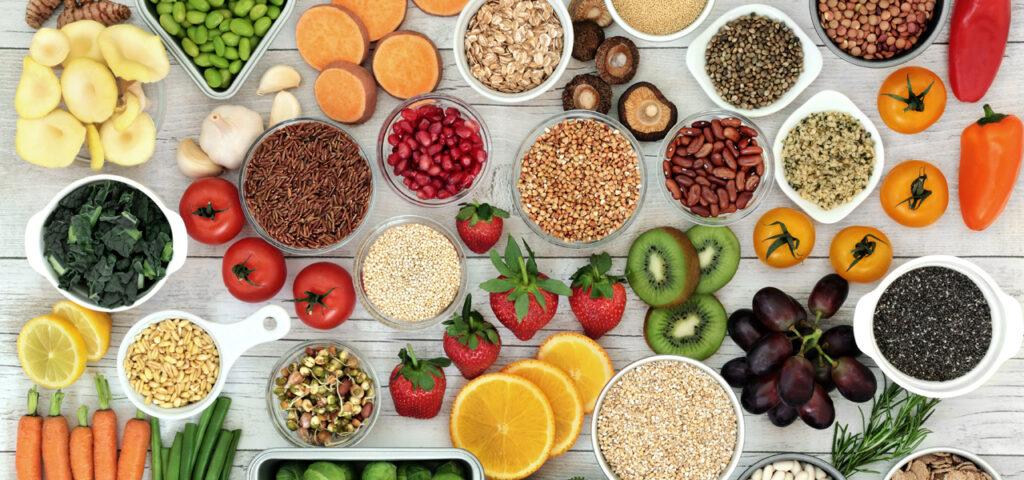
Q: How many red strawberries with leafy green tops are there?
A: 5